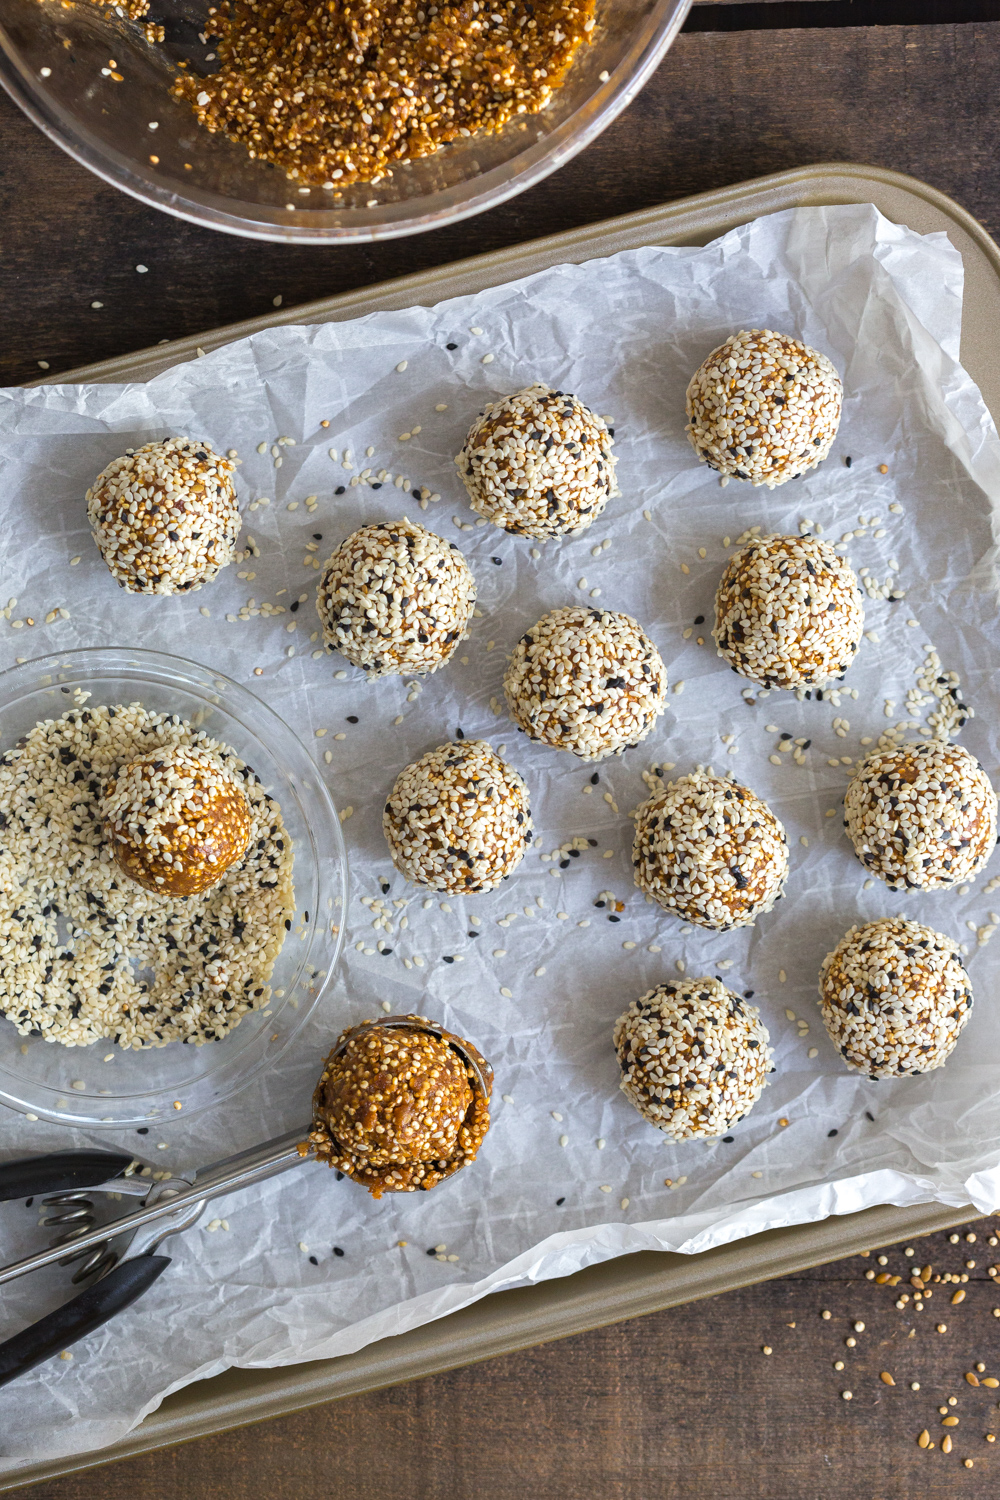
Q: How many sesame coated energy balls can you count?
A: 11